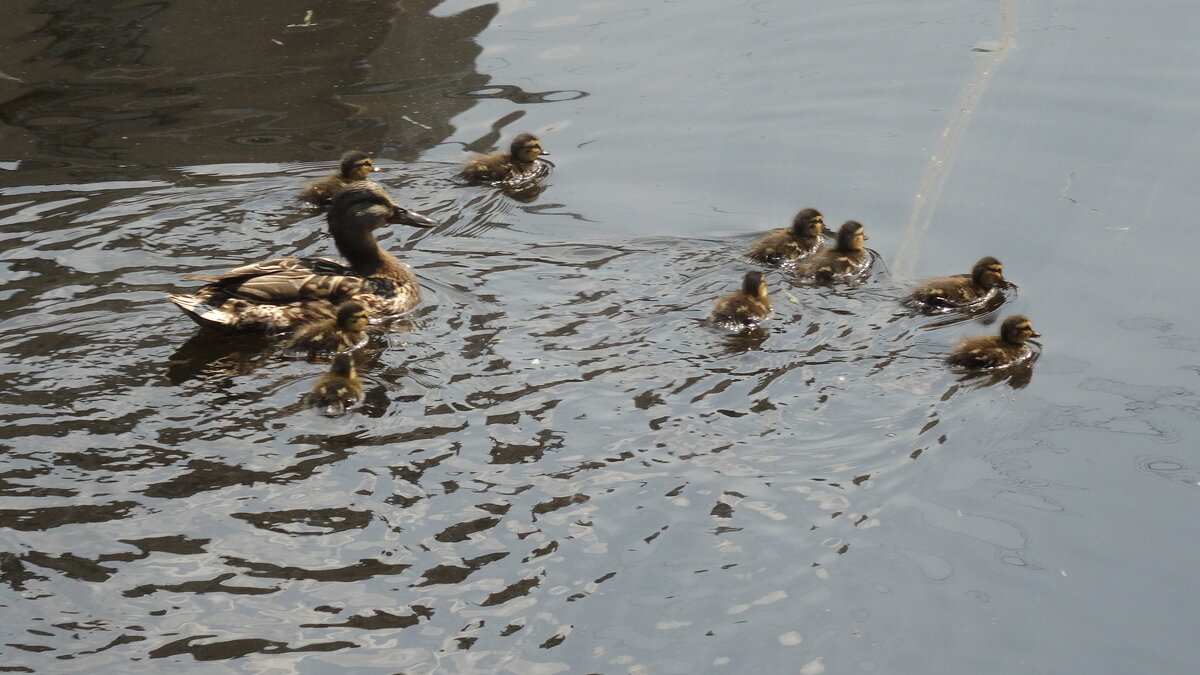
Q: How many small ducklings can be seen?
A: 9